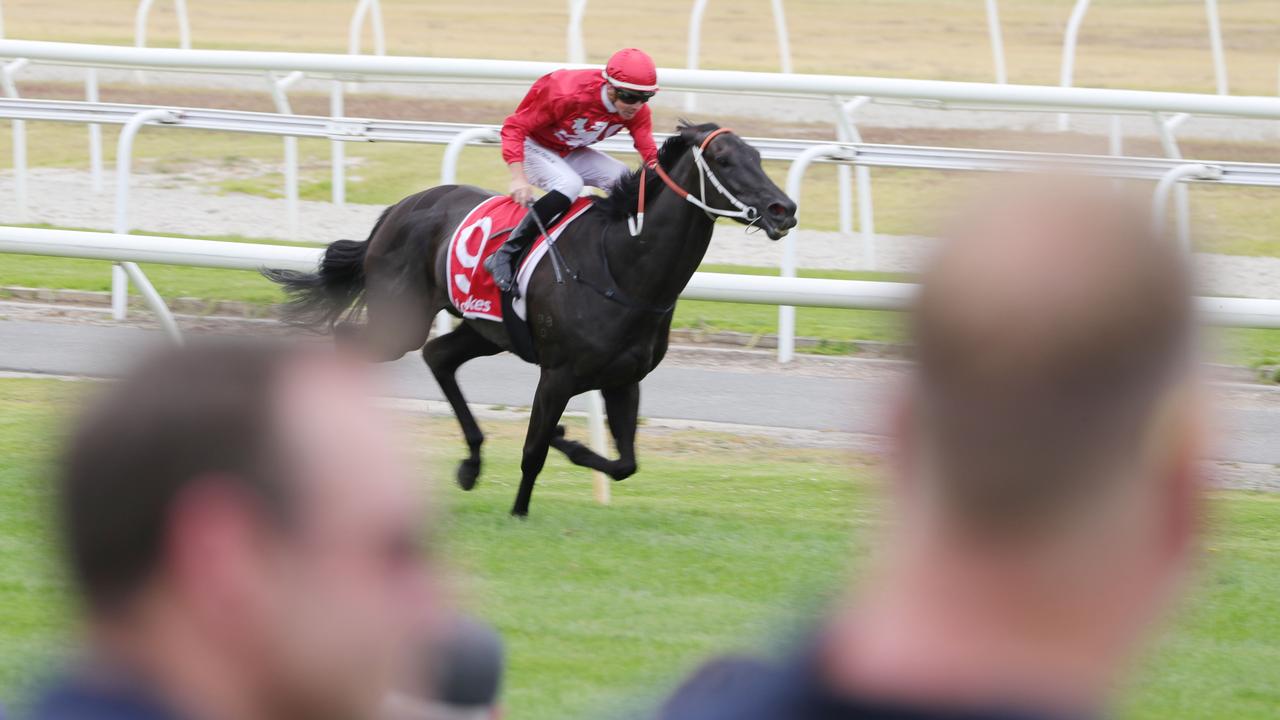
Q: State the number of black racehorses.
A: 1